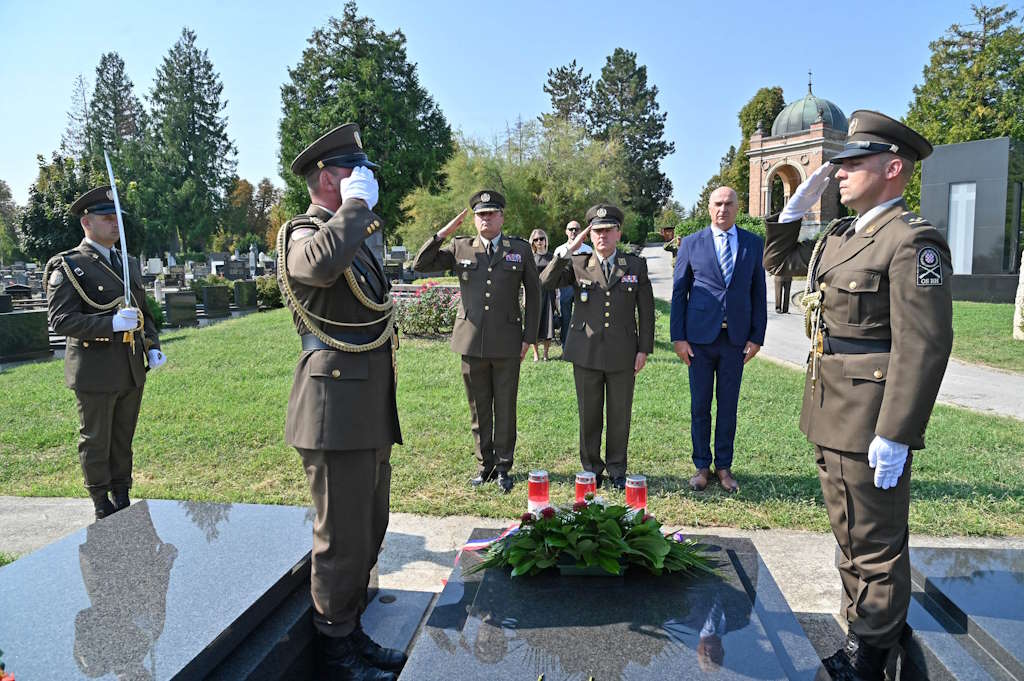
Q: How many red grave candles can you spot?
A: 3